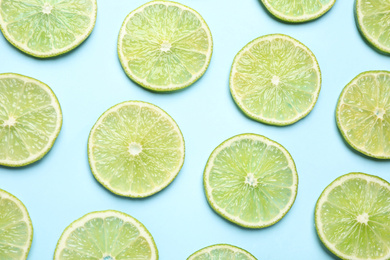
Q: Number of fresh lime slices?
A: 13